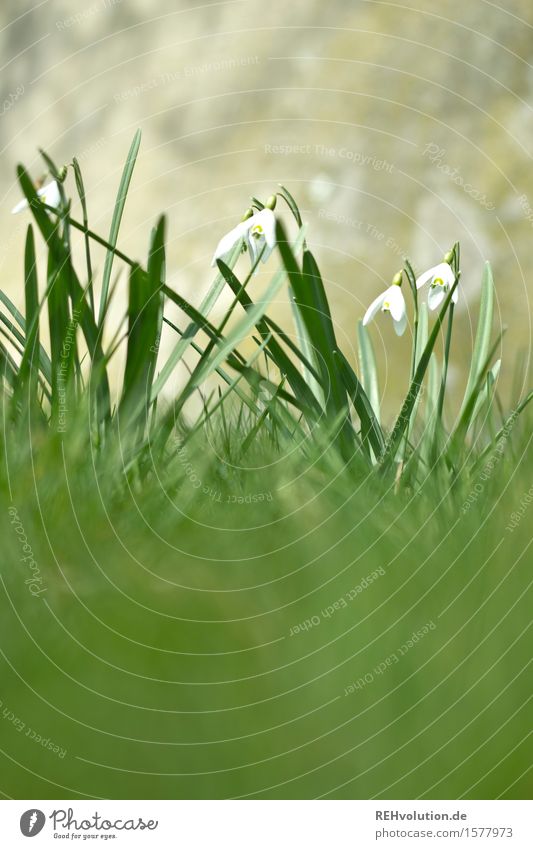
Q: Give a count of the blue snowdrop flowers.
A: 0